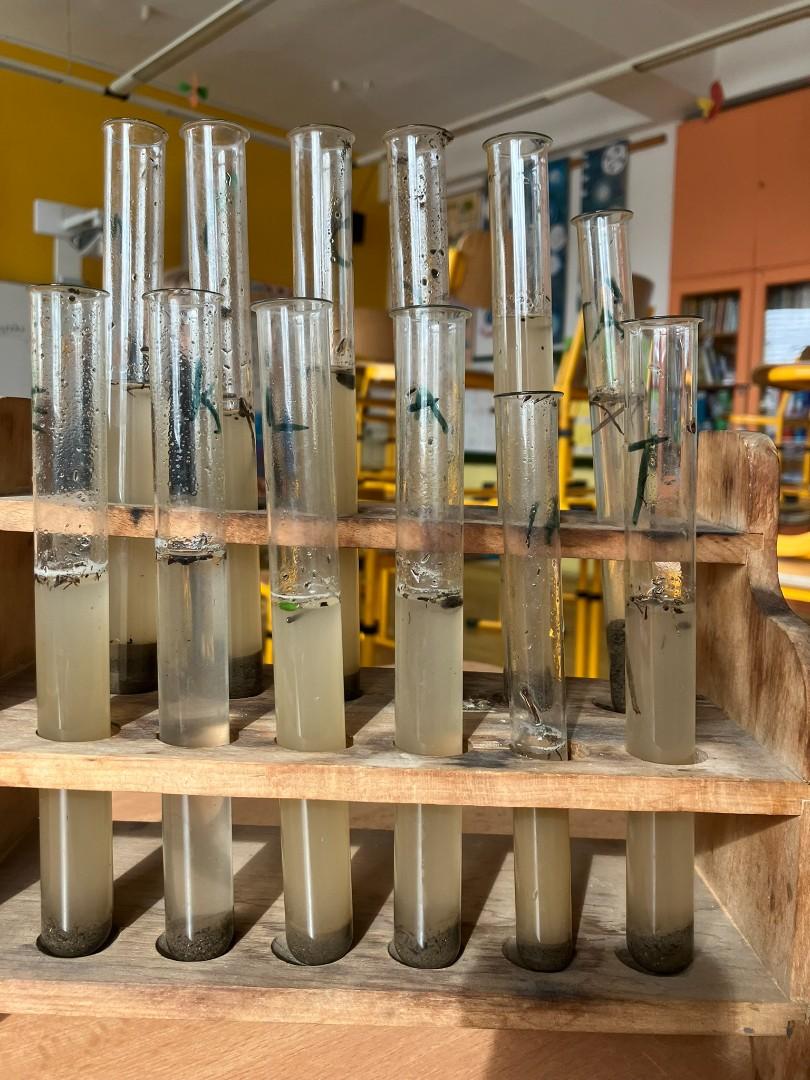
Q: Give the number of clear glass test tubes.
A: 12